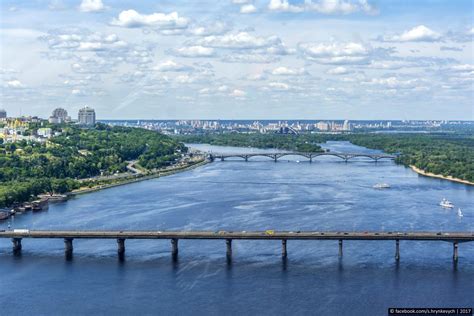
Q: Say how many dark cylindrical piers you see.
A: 9